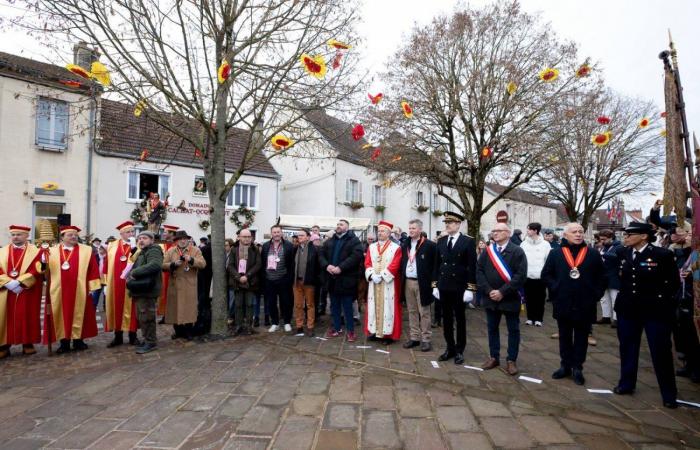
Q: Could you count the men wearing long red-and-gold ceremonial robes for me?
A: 4